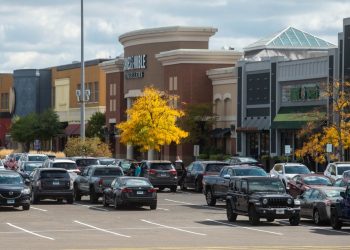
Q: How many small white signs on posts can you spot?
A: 3